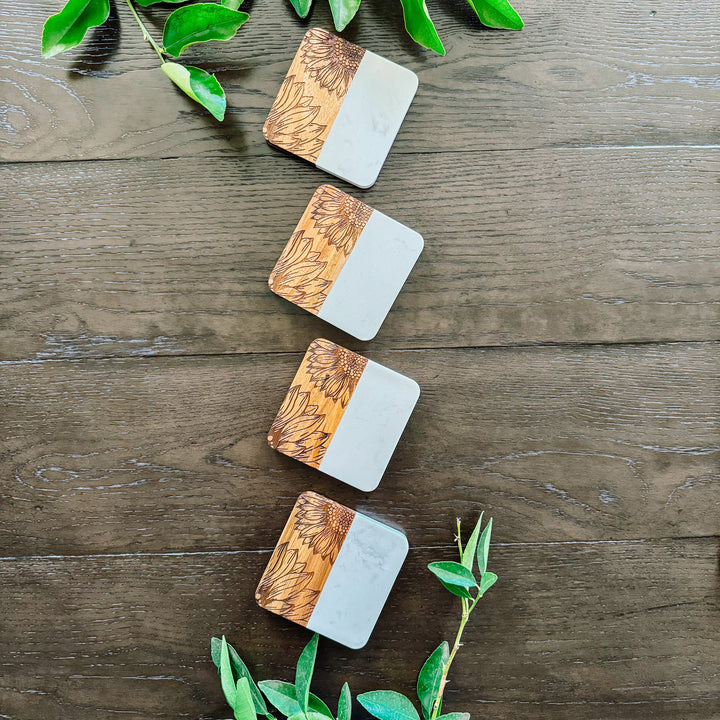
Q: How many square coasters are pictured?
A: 4